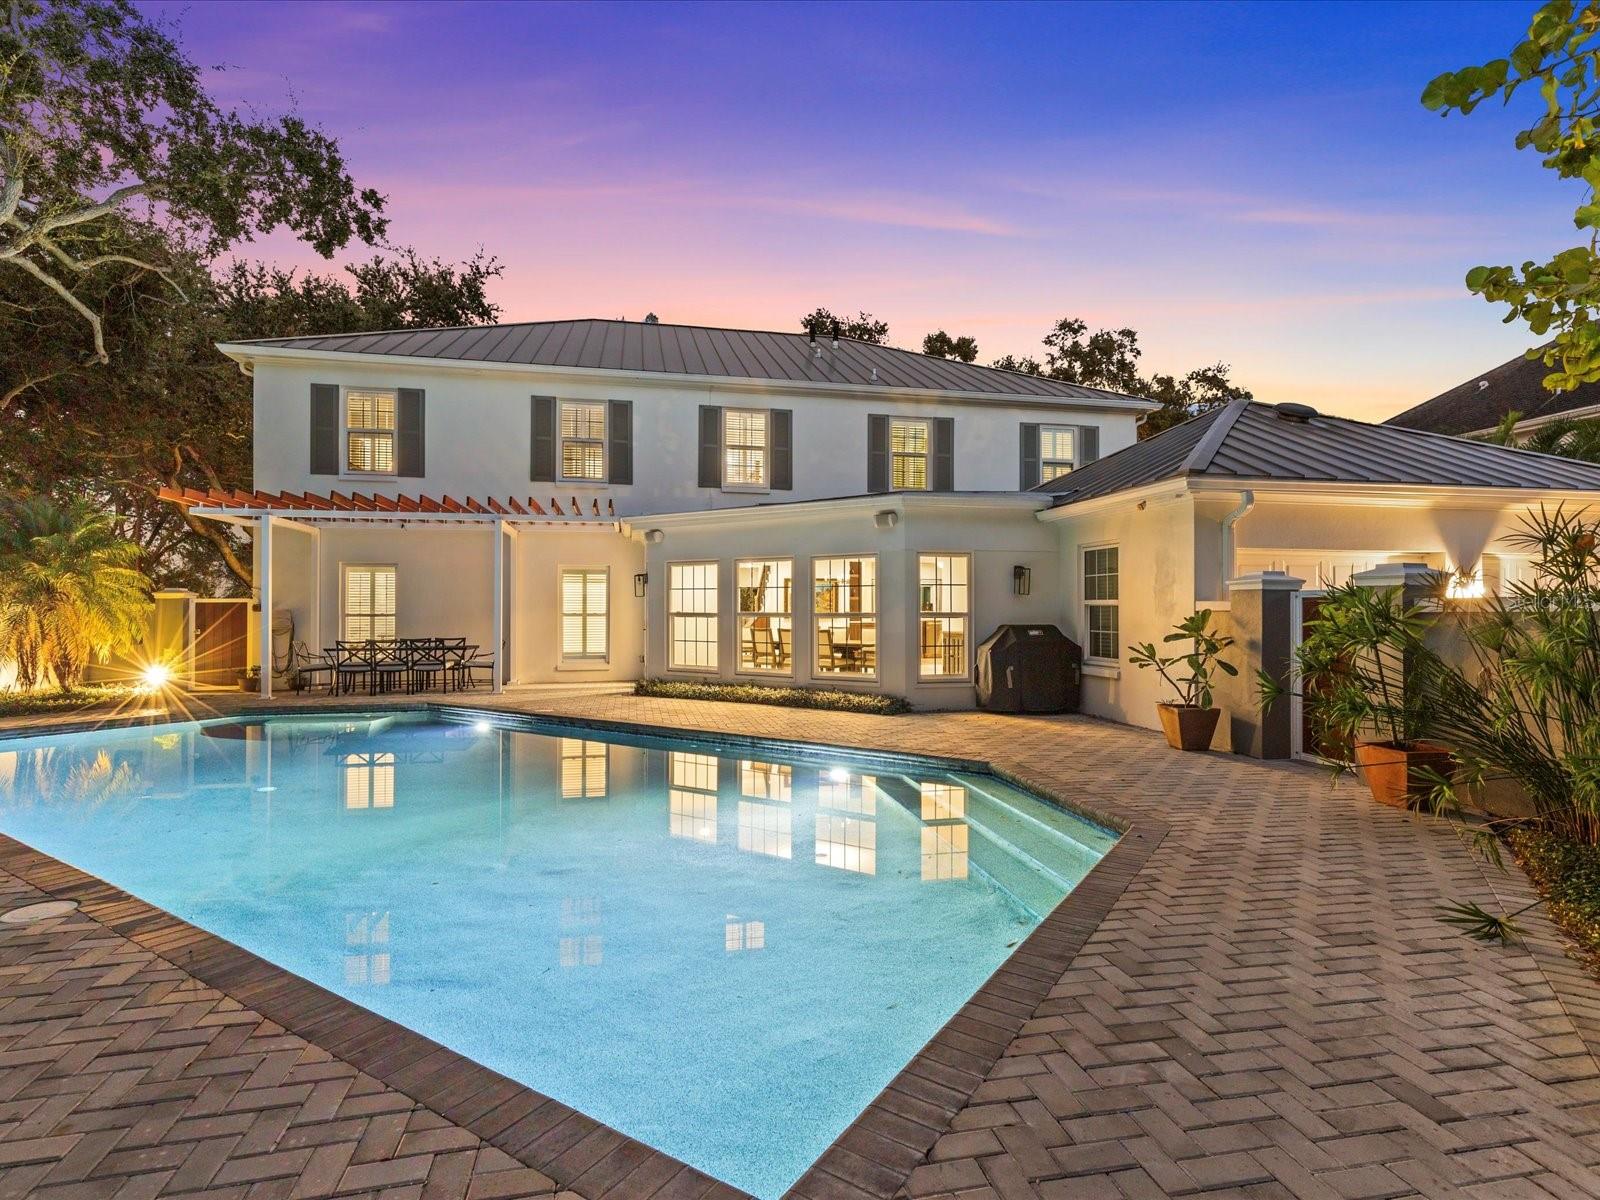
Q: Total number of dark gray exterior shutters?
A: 10